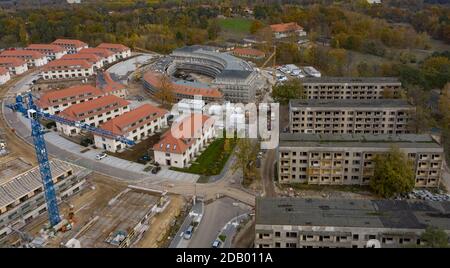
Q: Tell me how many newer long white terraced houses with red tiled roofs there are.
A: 13